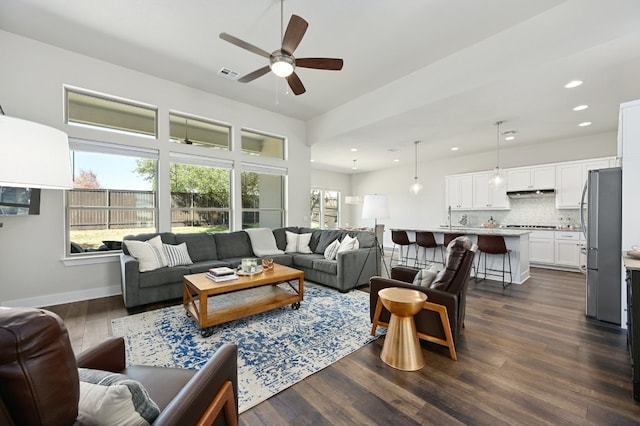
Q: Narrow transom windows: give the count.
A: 3